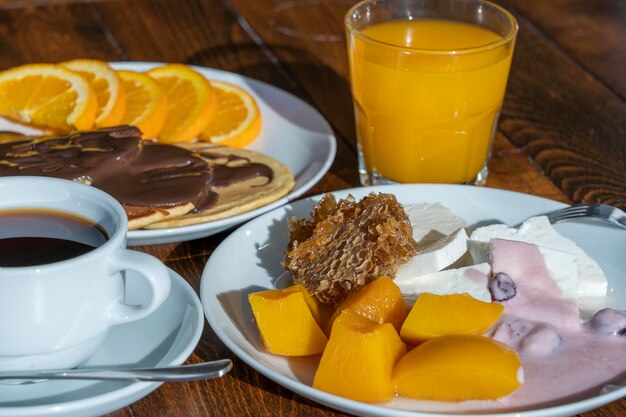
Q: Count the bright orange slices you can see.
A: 5